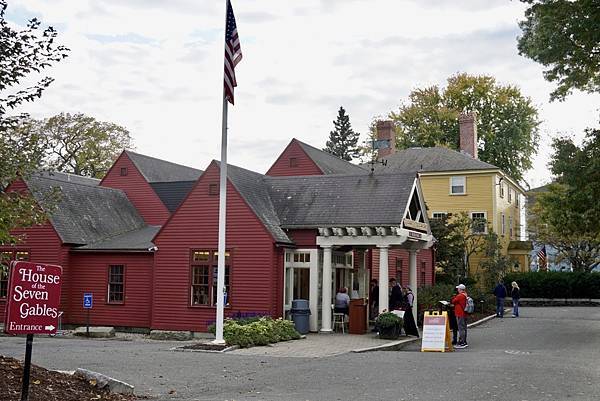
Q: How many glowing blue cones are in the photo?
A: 0